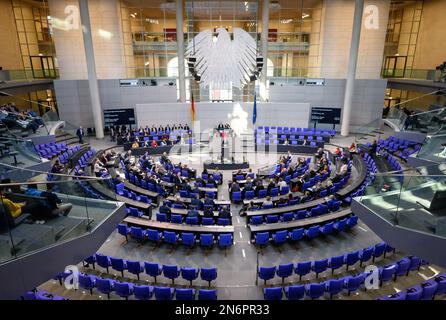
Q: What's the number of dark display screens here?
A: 2